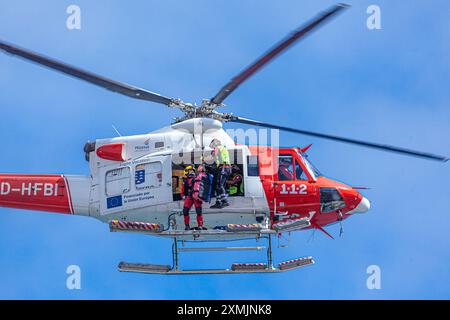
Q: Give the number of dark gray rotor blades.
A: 3